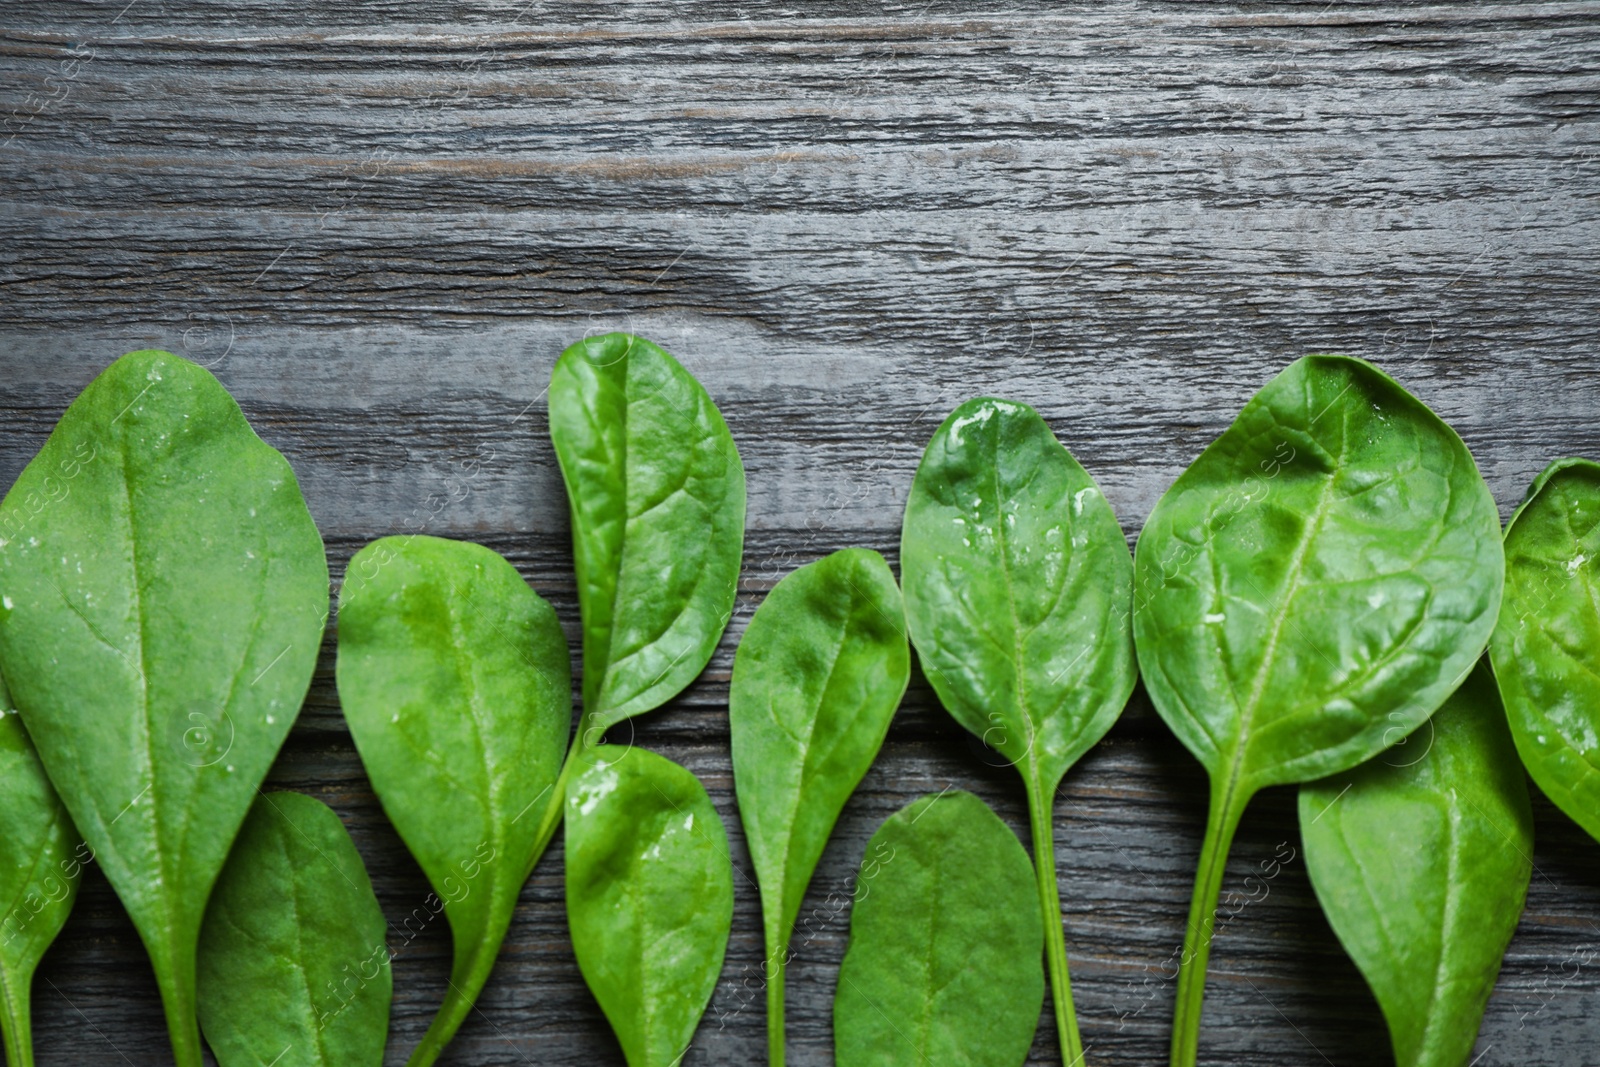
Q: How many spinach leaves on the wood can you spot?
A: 12